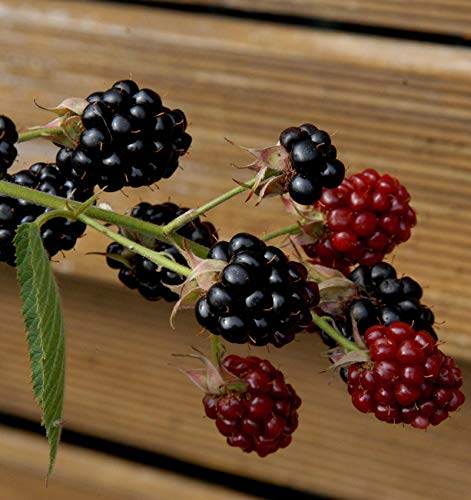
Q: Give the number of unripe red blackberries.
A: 3